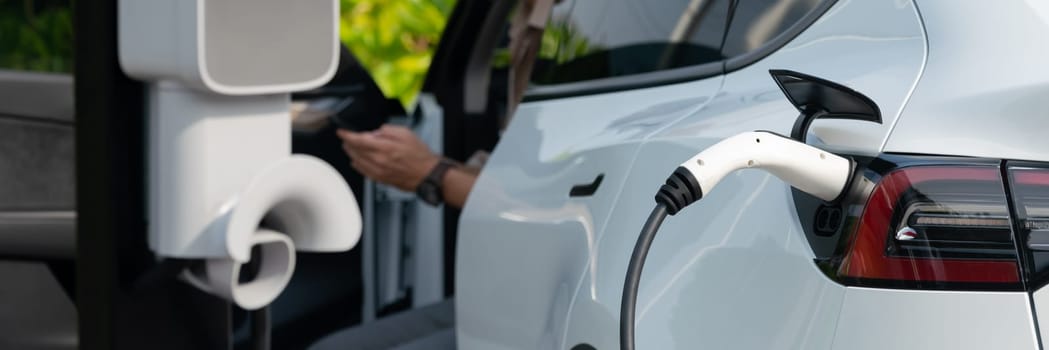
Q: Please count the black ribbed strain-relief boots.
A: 1